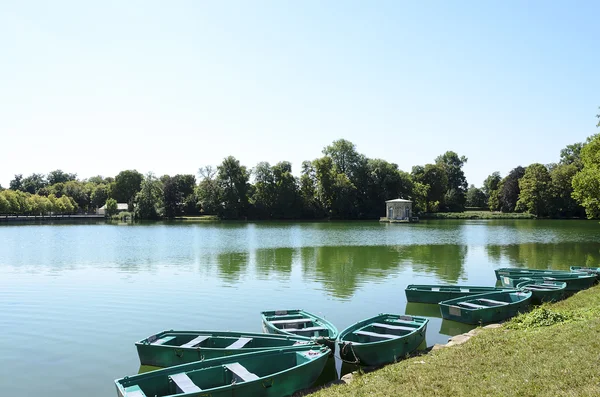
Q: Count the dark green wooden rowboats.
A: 10